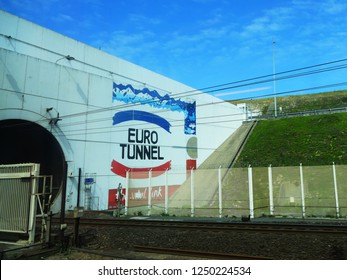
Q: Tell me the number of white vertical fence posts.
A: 9